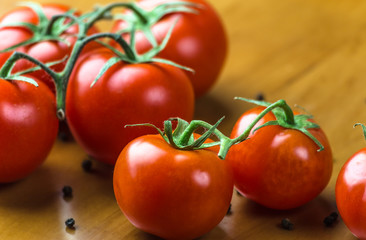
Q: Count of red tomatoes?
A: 7